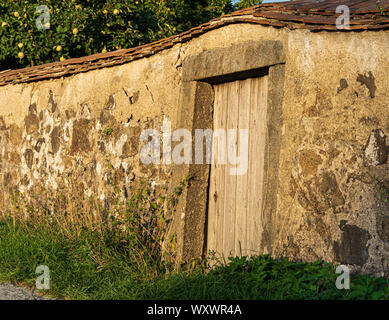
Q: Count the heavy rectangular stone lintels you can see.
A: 1